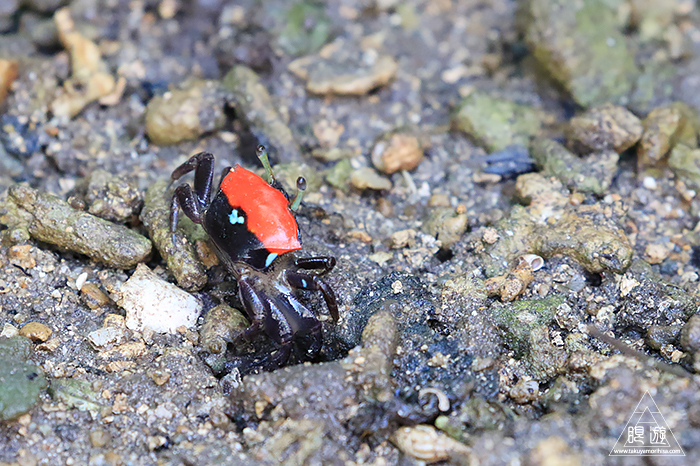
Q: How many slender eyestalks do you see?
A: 2